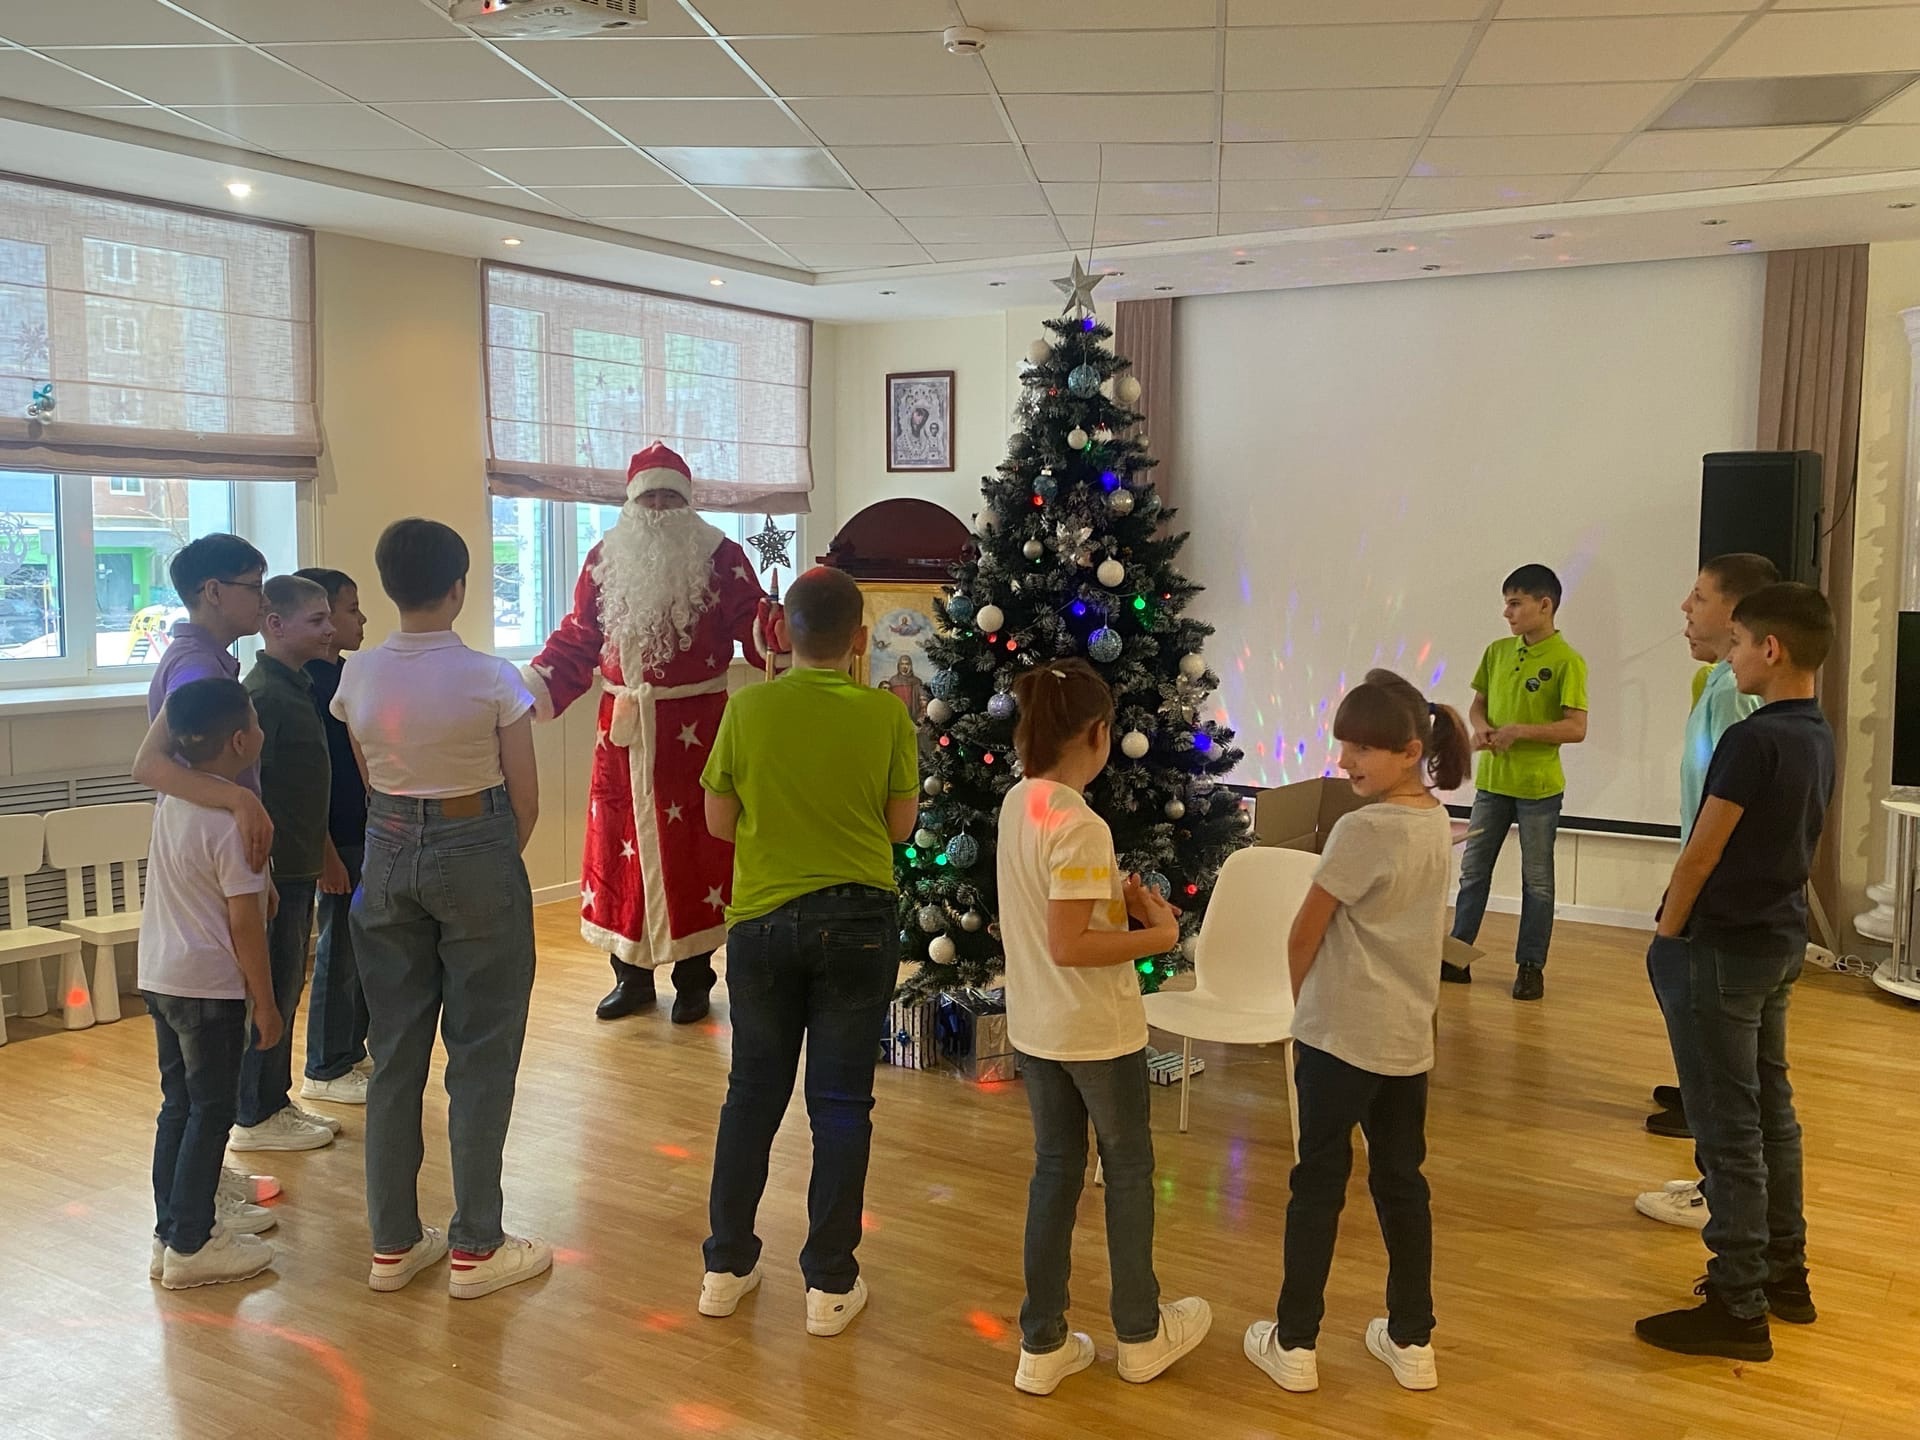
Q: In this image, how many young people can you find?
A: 12